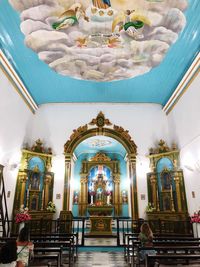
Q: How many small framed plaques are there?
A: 4